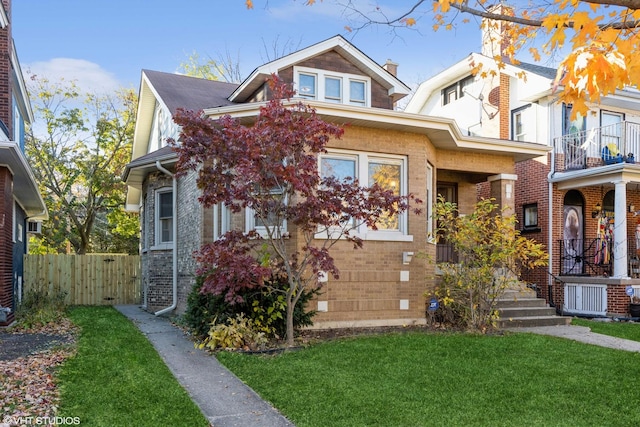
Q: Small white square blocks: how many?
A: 4